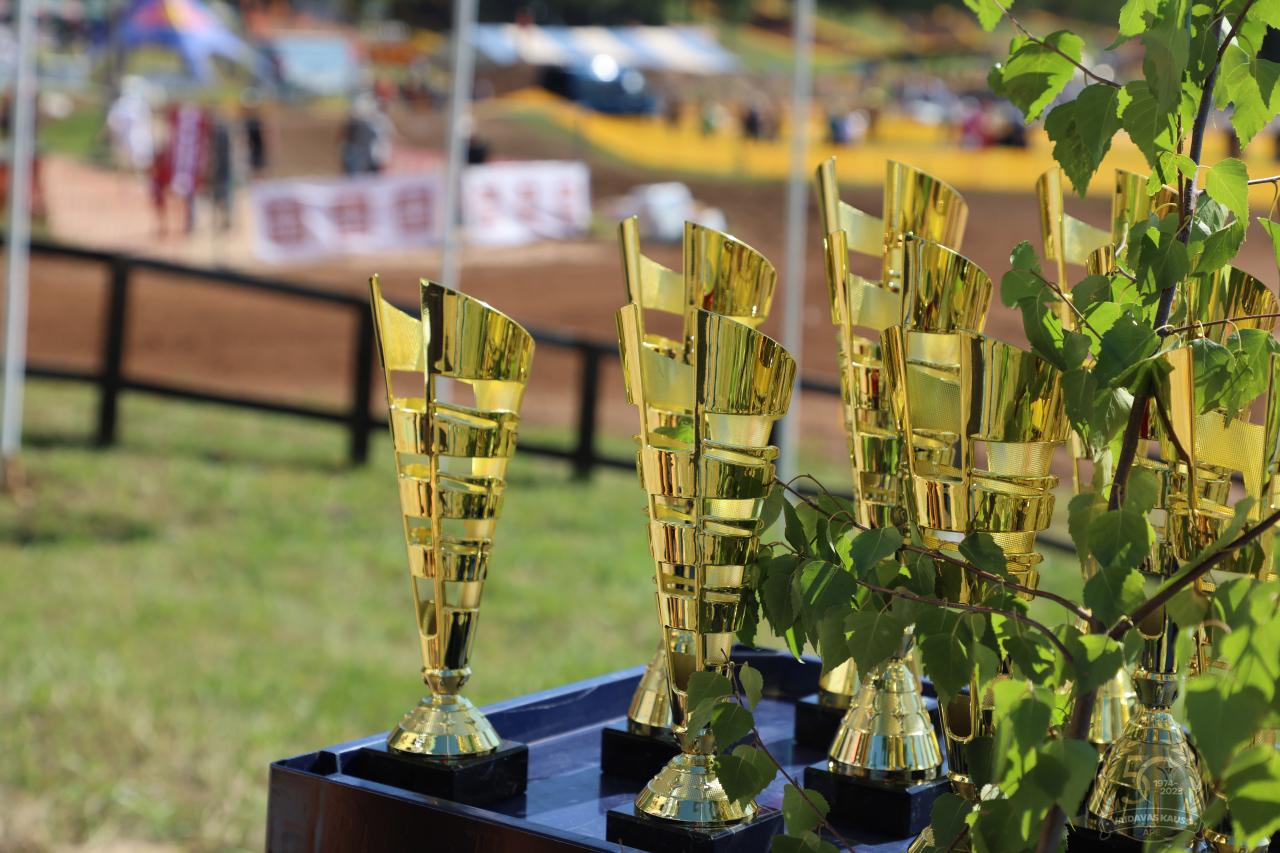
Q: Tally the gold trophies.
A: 9